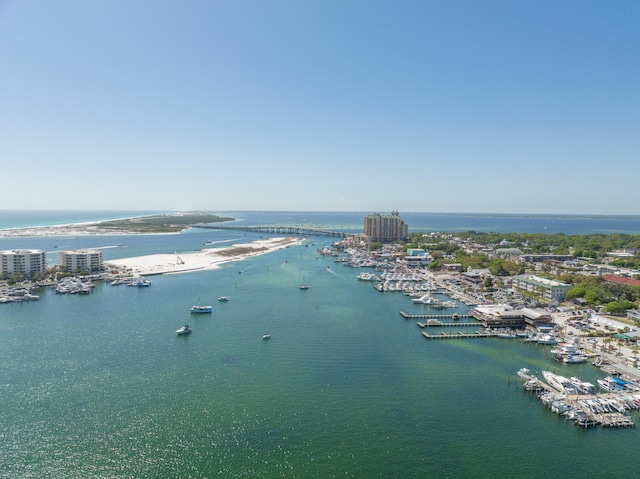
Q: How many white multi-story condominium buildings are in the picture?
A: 2